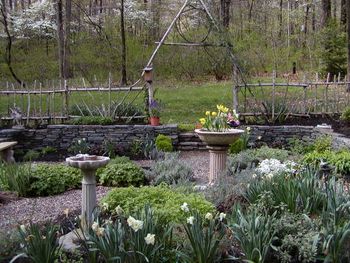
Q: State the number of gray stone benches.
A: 1